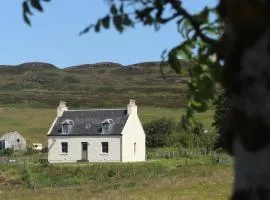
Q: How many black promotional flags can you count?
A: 0